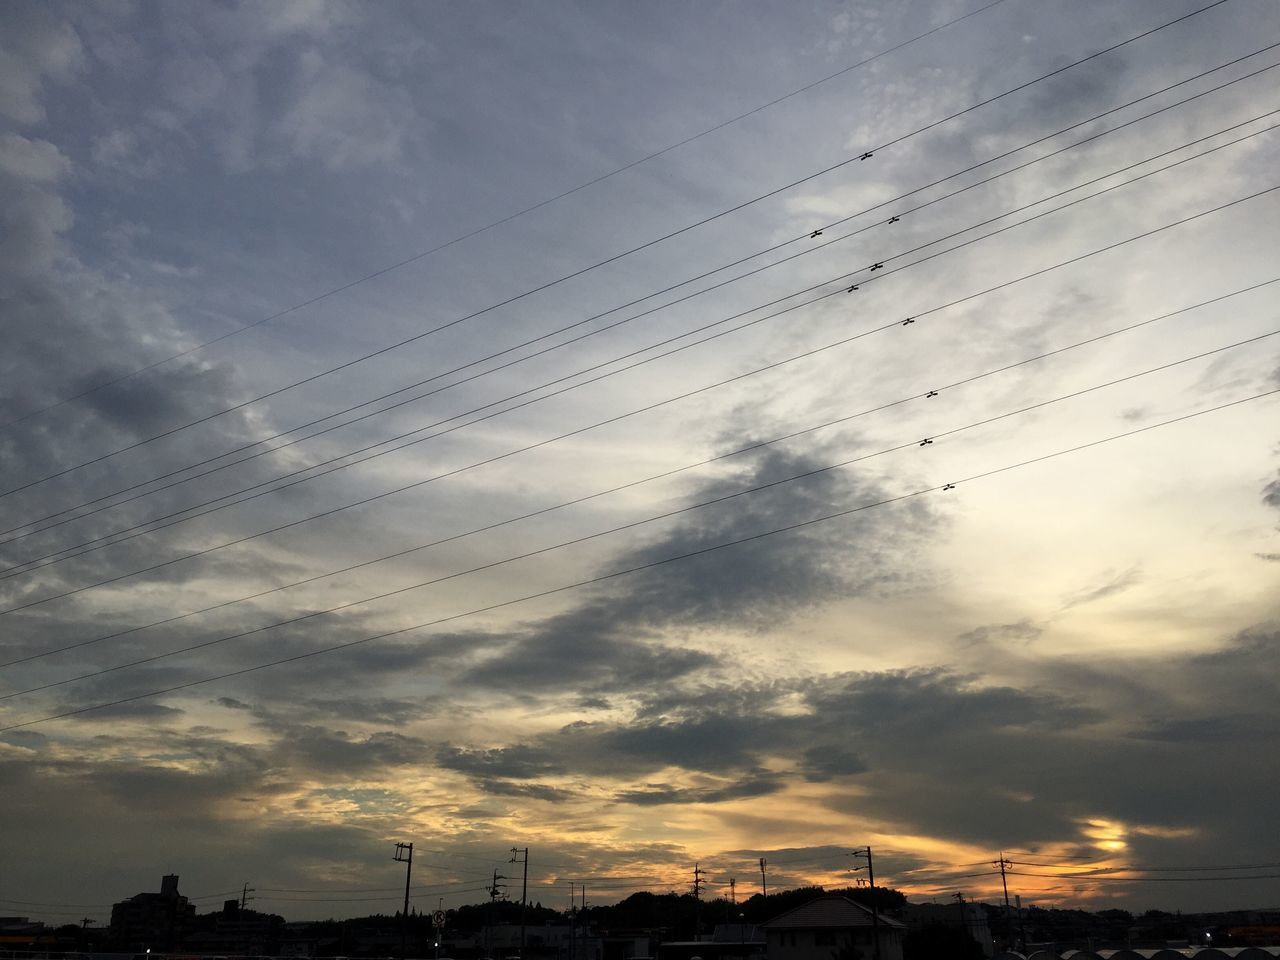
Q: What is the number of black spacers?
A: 9